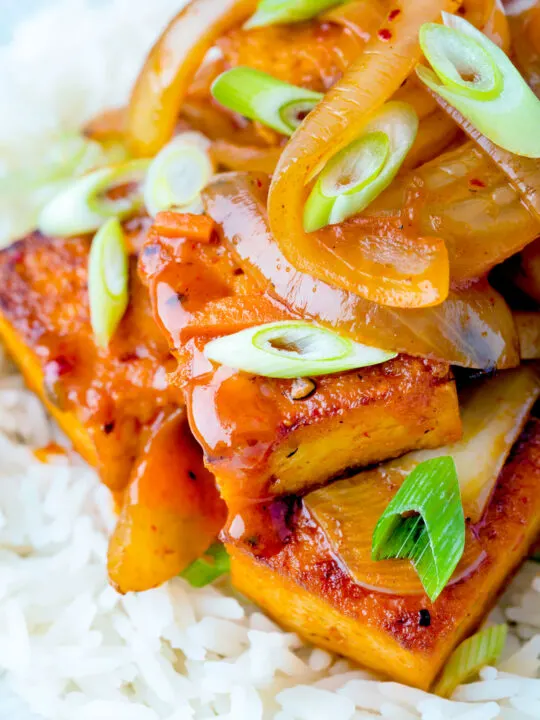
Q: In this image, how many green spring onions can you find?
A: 11